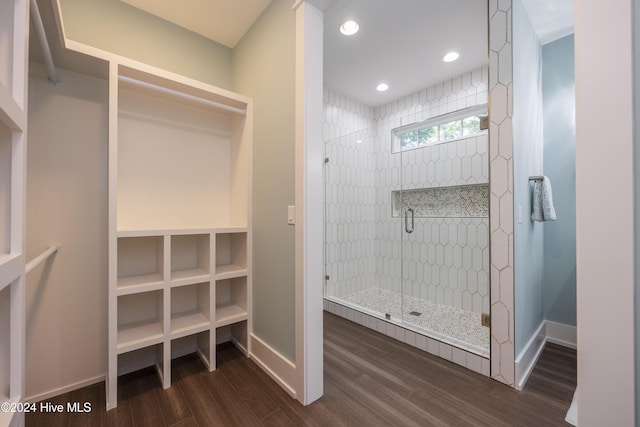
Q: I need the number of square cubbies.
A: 9